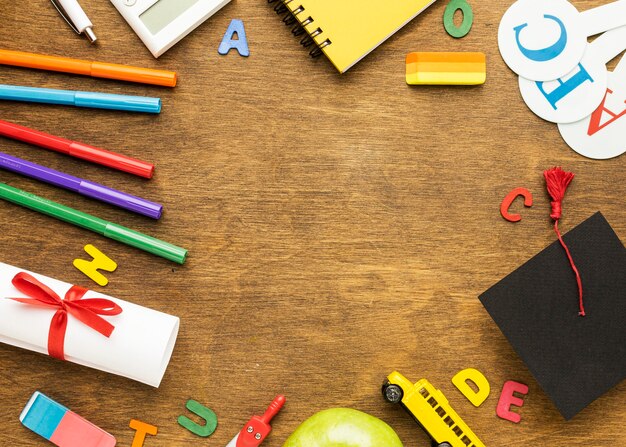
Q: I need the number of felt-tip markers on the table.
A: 5